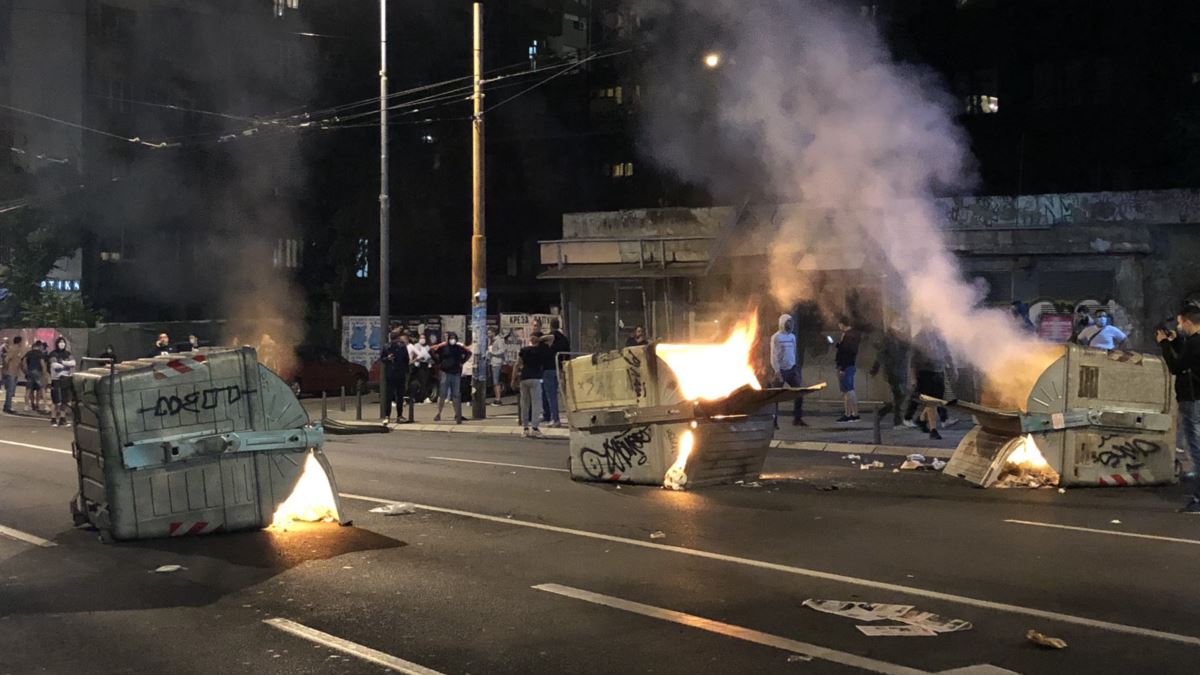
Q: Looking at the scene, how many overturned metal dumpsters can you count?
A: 3